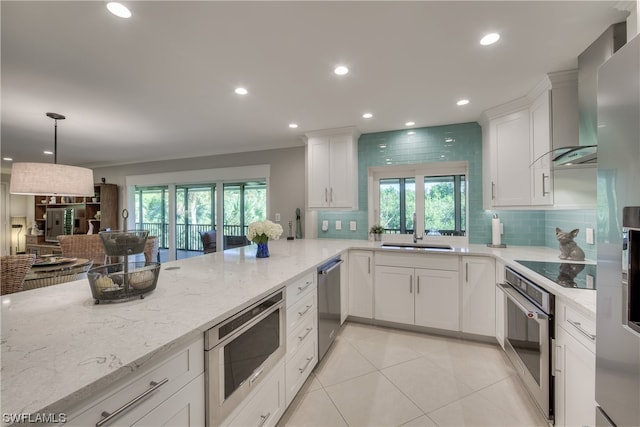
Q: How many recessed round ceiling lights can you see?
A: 10